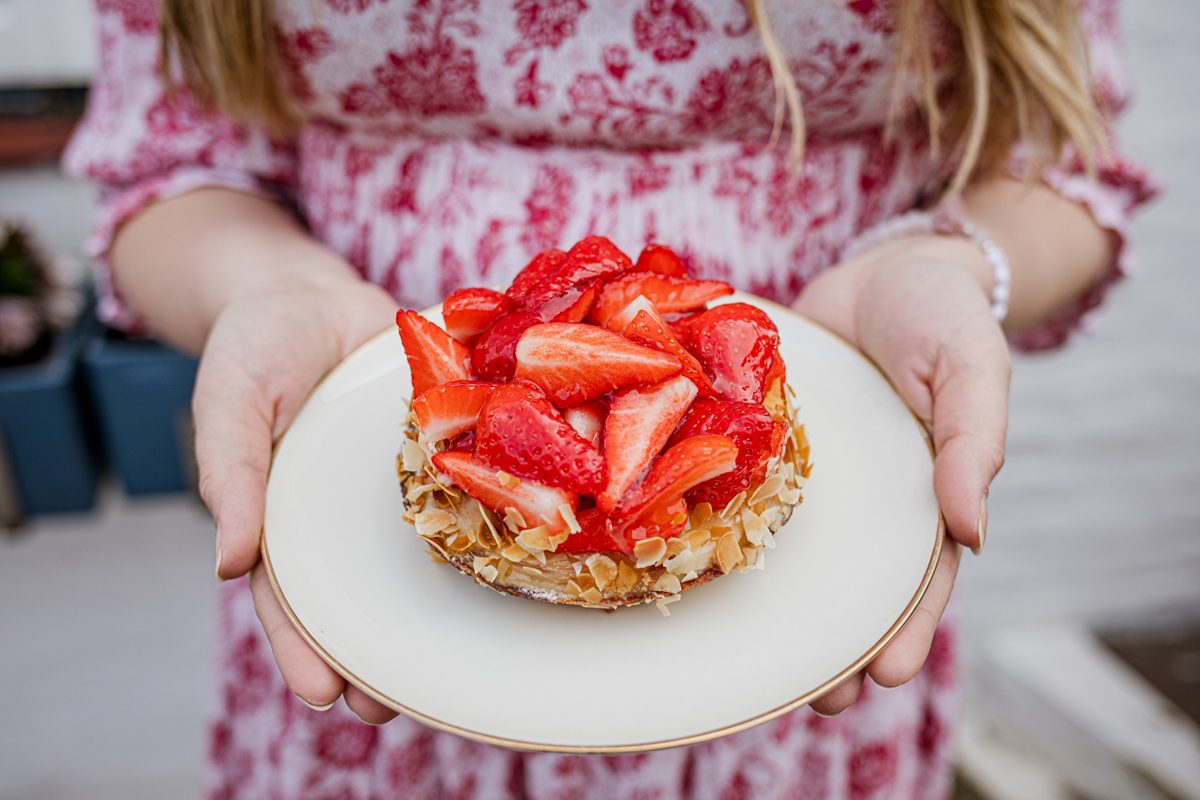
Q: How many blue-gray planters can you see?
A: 2